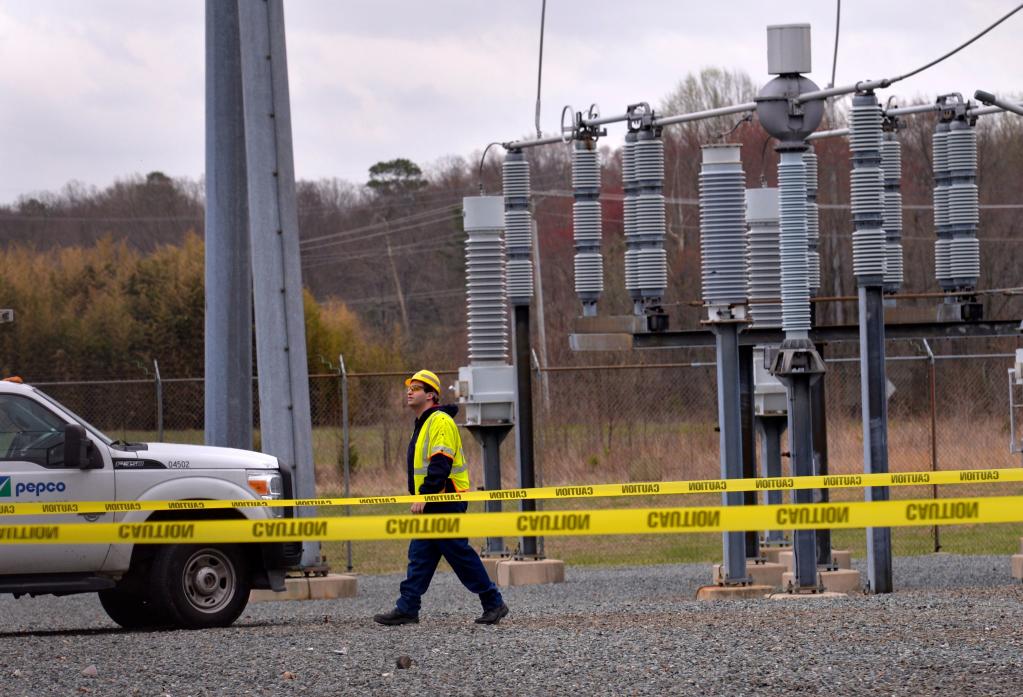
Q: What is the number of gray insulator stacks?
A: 13